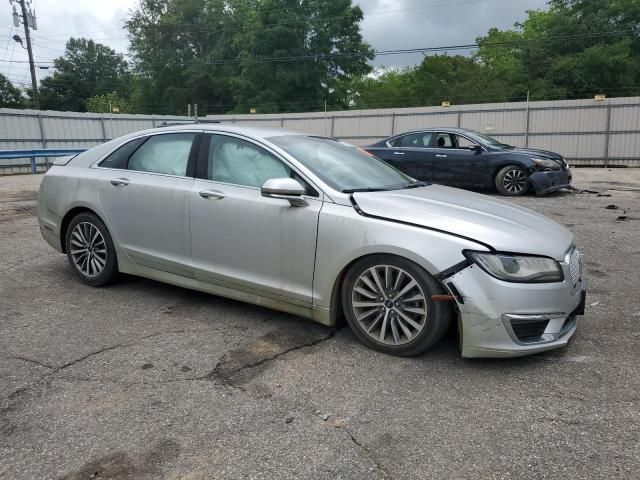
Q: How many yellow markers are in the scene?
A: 4